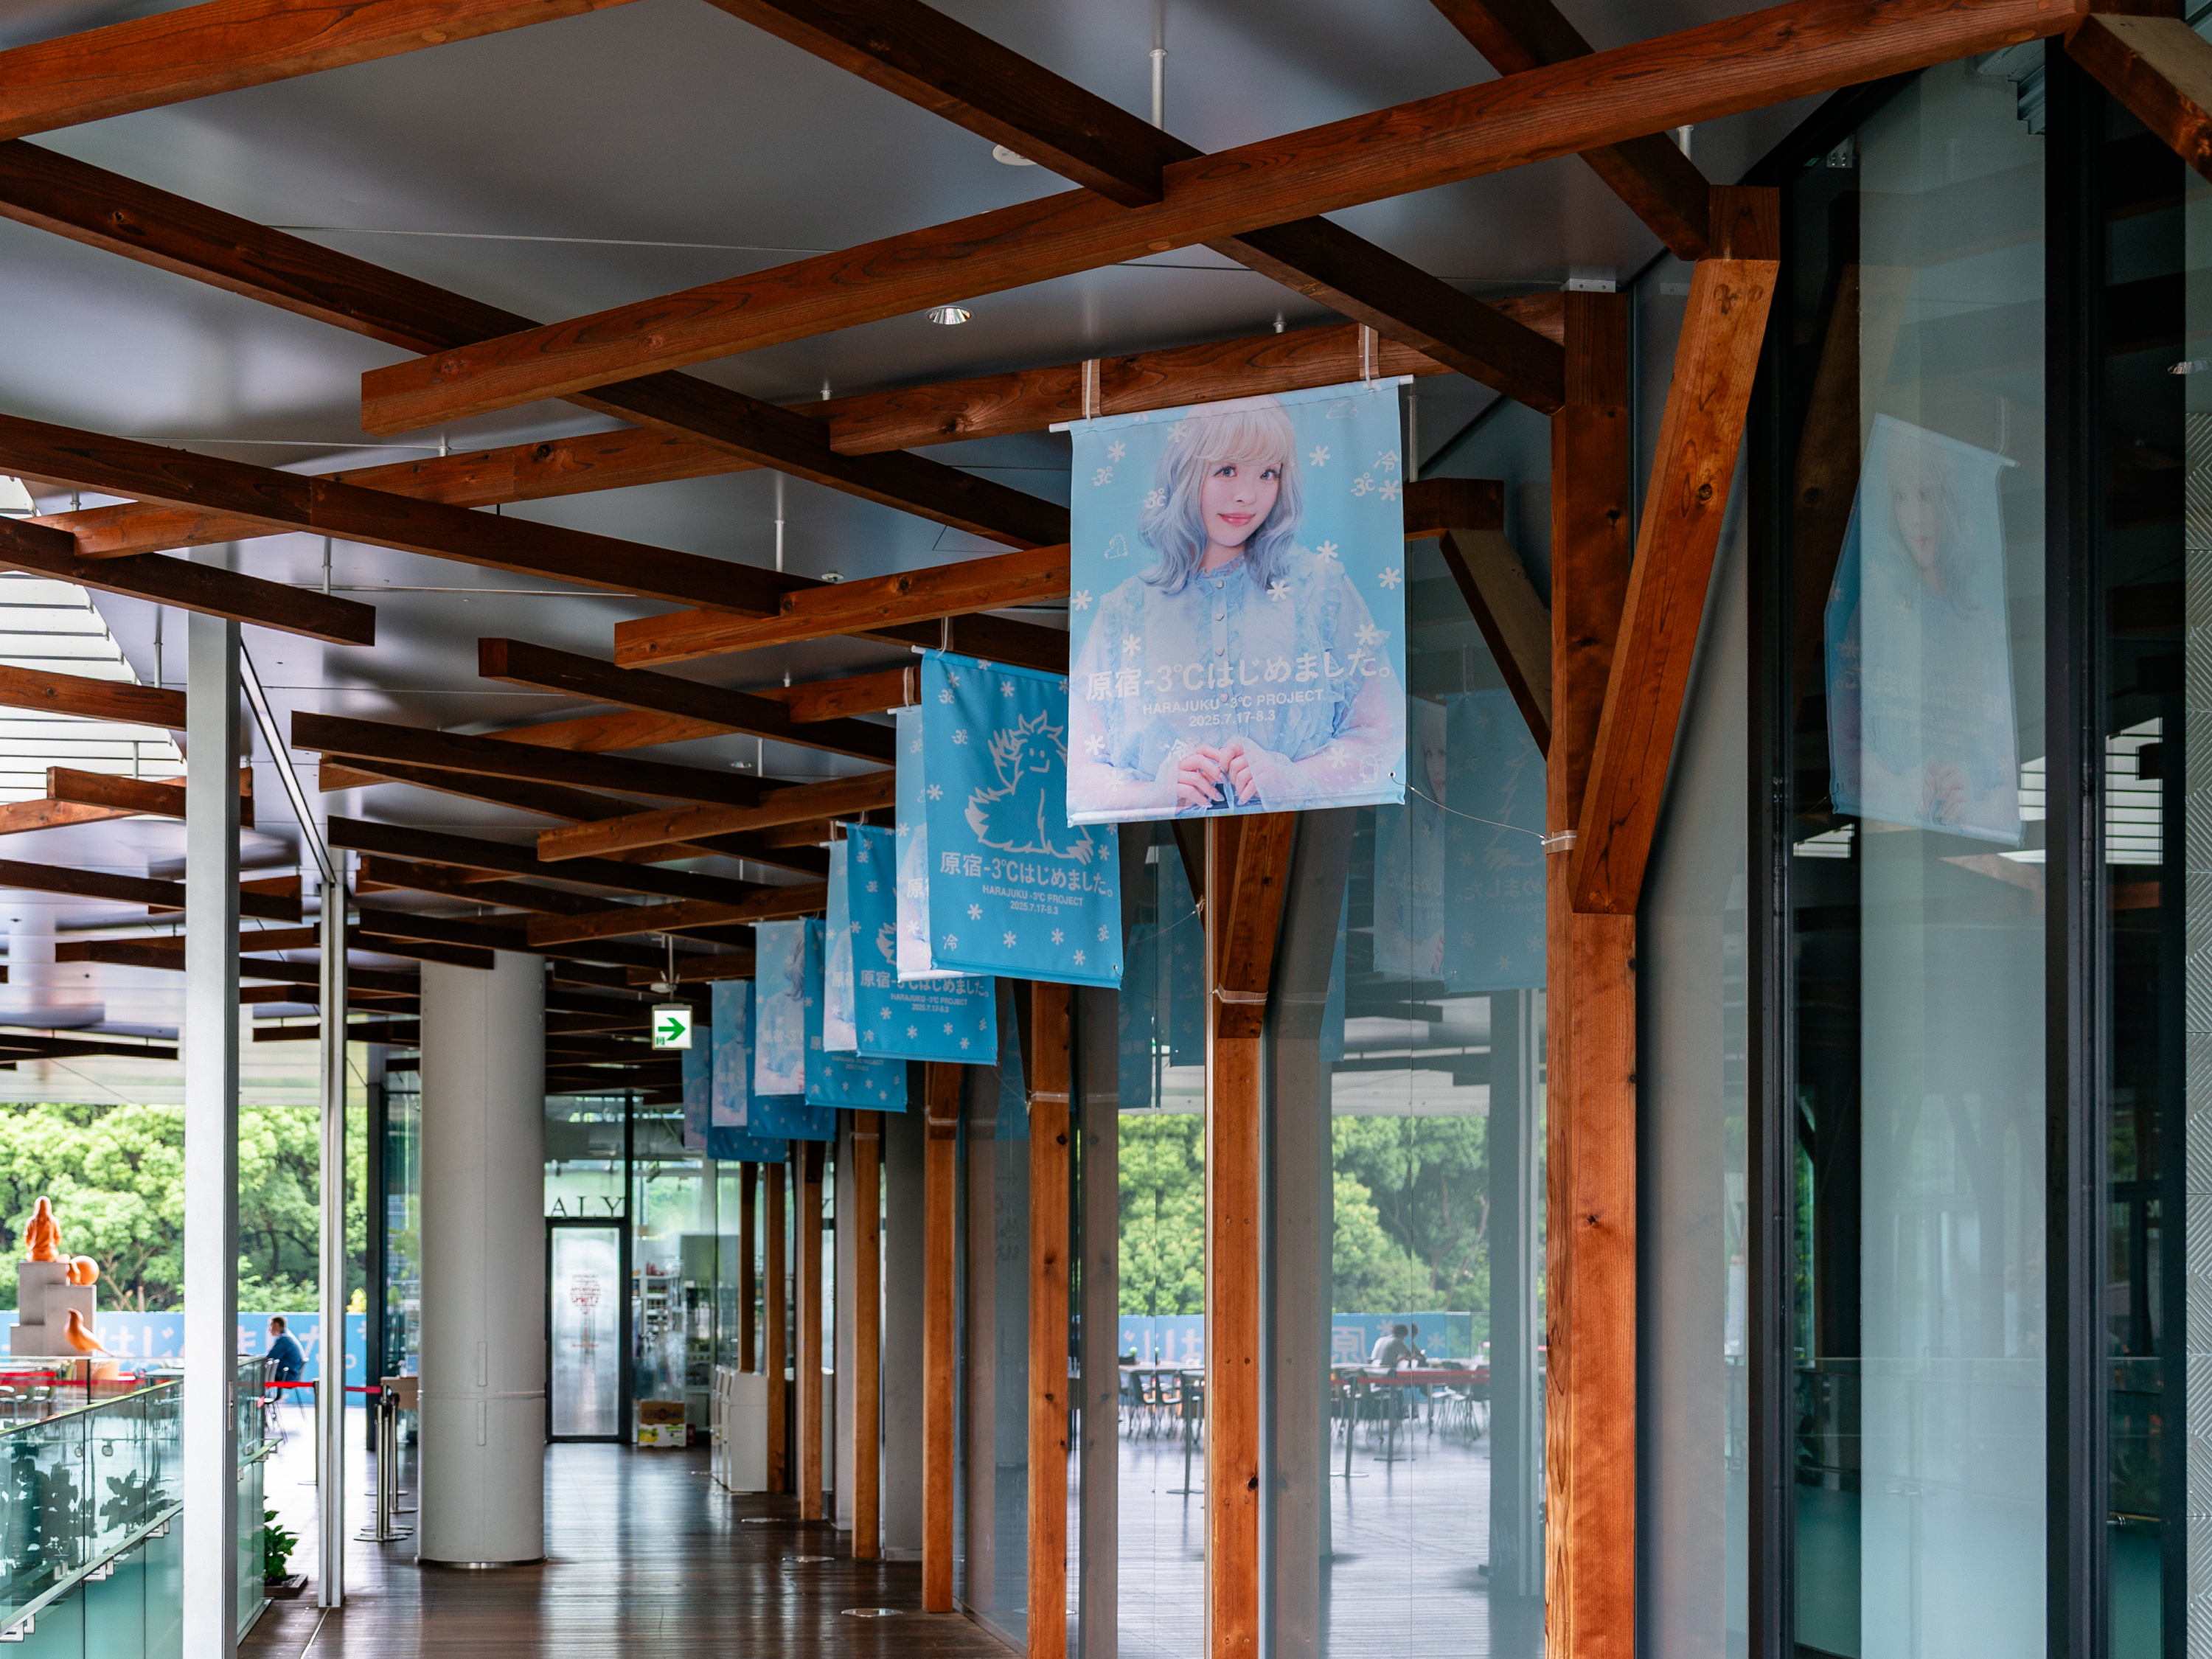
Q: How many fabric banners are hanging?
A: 11